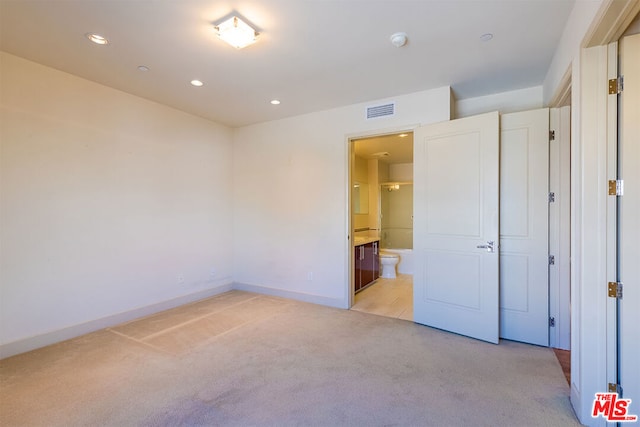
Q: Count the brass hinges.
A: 4